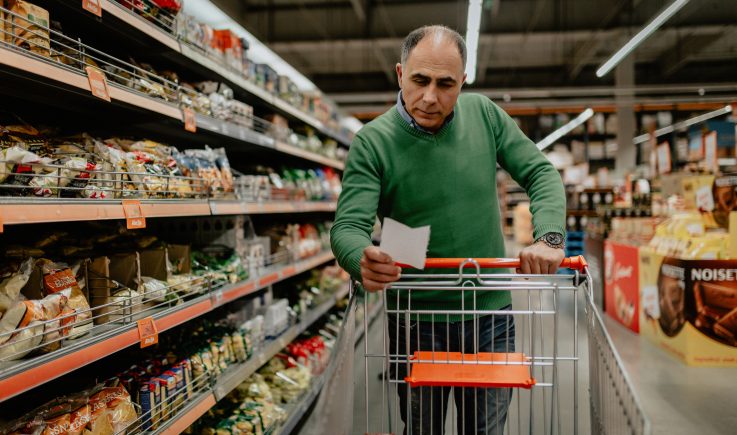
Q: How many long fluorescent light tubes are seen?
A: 4